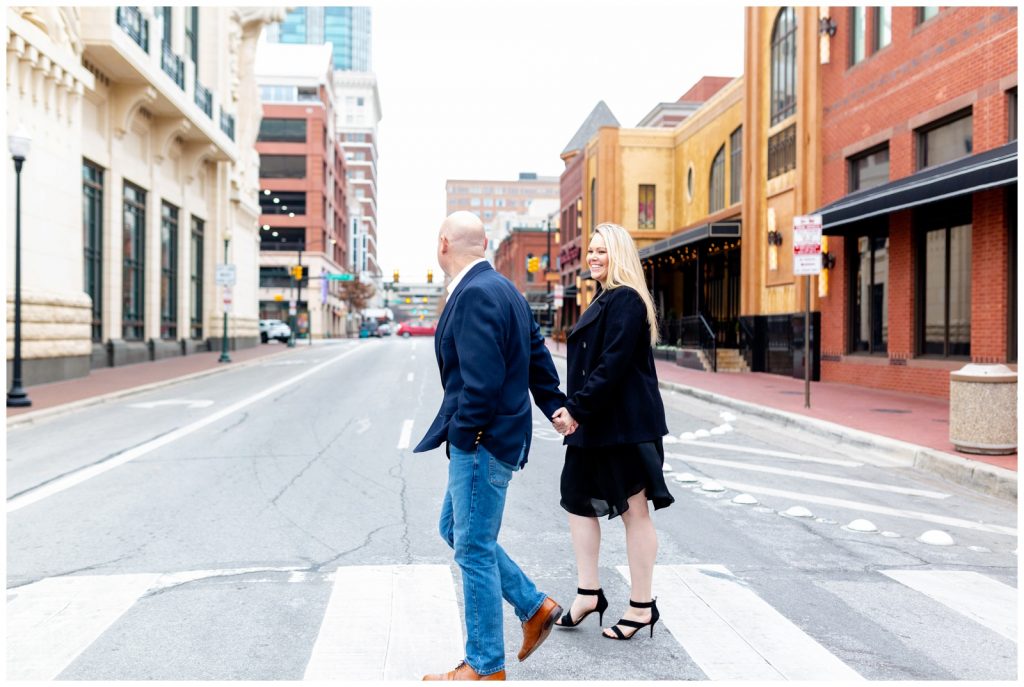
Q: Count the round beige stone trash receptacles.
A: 1